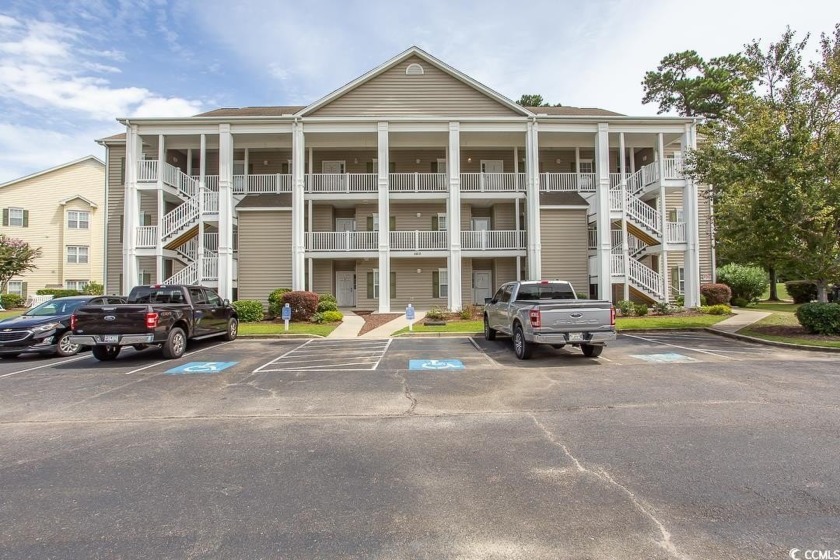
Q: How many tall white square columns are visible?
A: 8